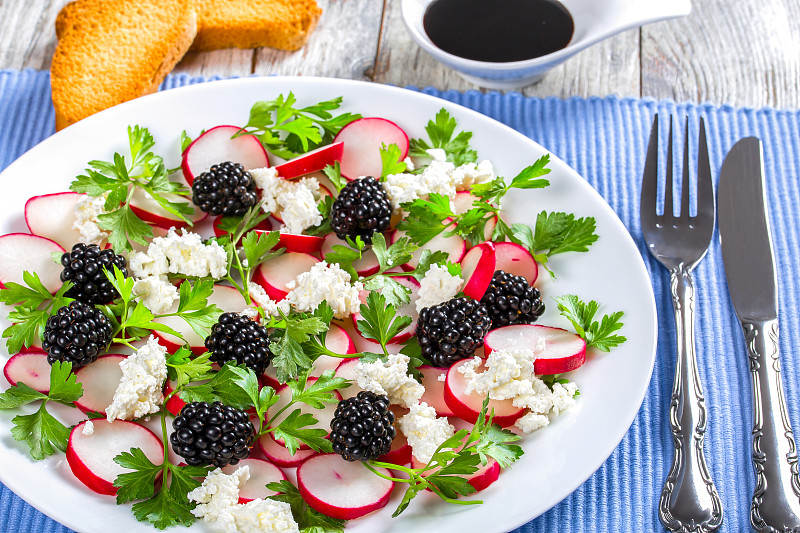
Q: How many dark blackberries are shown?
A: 9